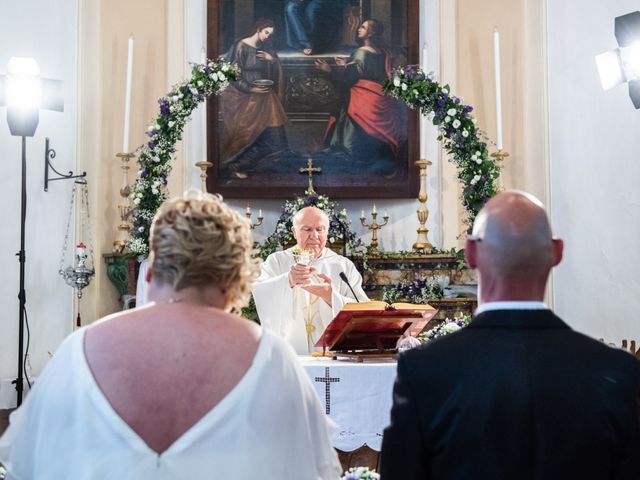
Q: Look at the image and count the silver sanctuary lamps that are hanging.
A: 1